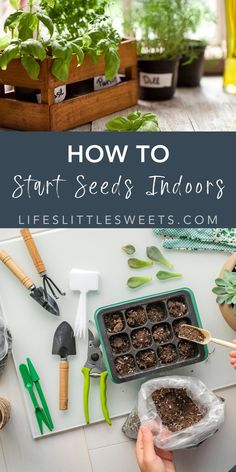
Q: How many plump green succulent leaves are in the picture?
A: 5